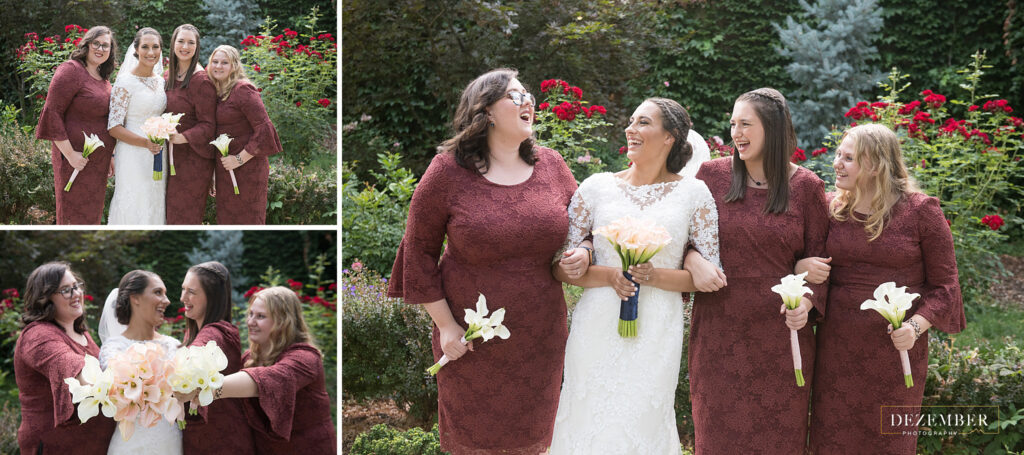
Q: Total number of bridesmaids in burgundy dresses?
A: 3